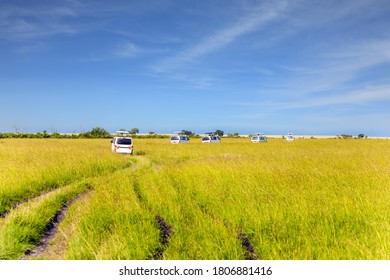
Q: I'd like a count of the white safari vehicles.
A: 5